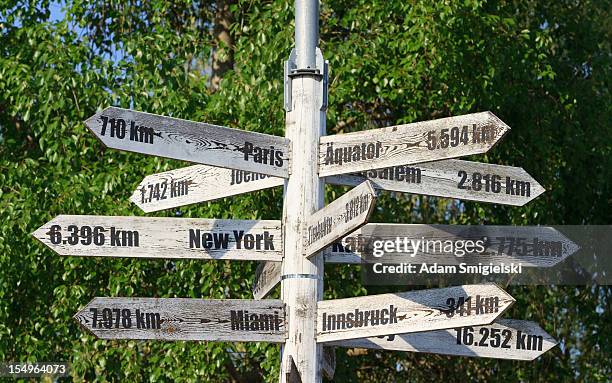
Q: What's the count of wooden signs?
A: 11